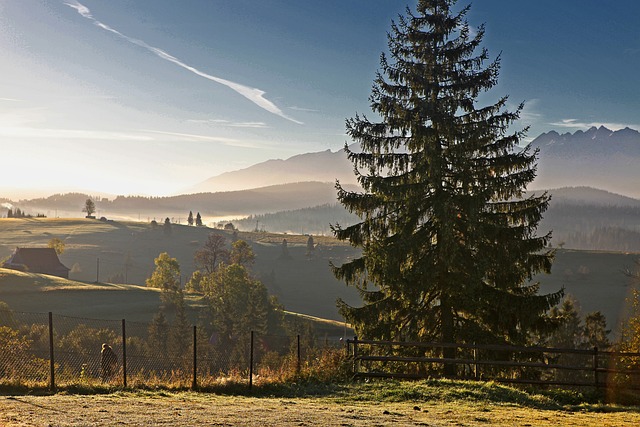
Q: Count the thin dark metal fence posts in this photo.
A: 5